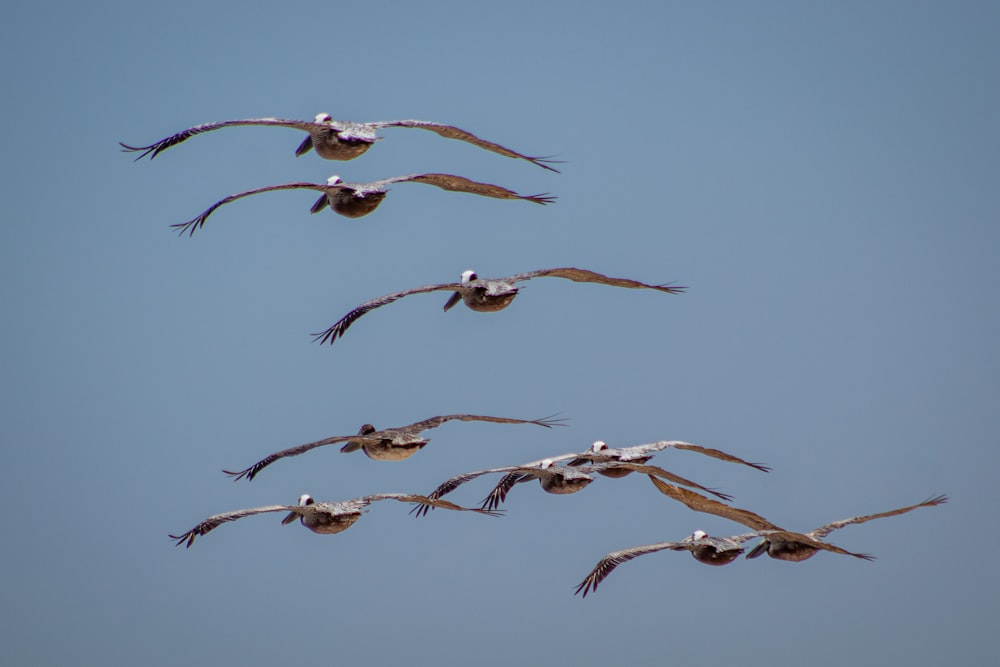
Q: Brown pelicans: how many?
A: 9